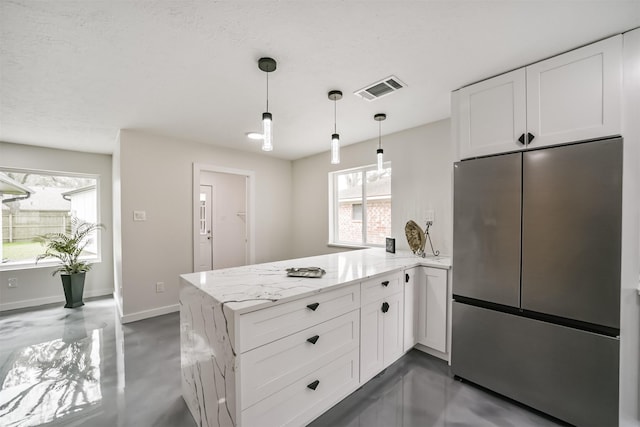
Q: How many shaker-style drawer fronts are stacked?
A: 3